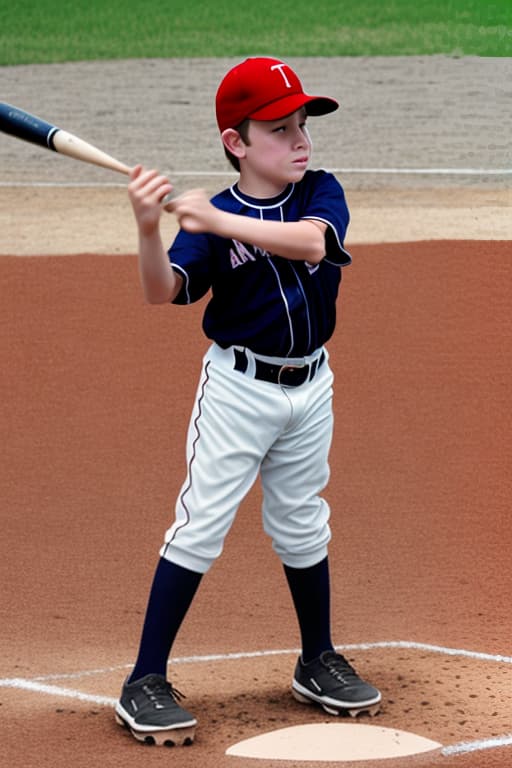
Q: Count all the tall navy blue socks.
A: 2